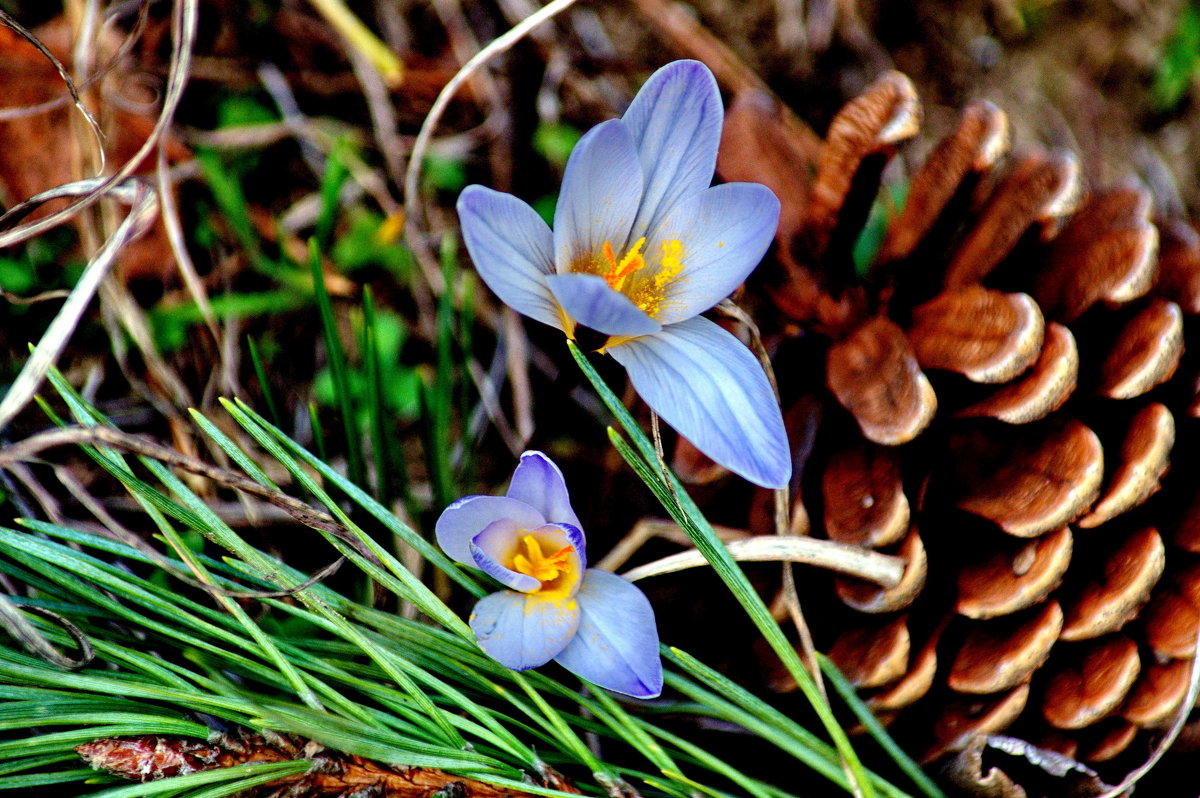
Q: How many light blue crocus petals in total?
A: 12